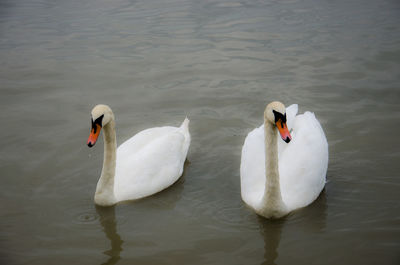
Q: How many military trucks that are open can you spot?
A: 0